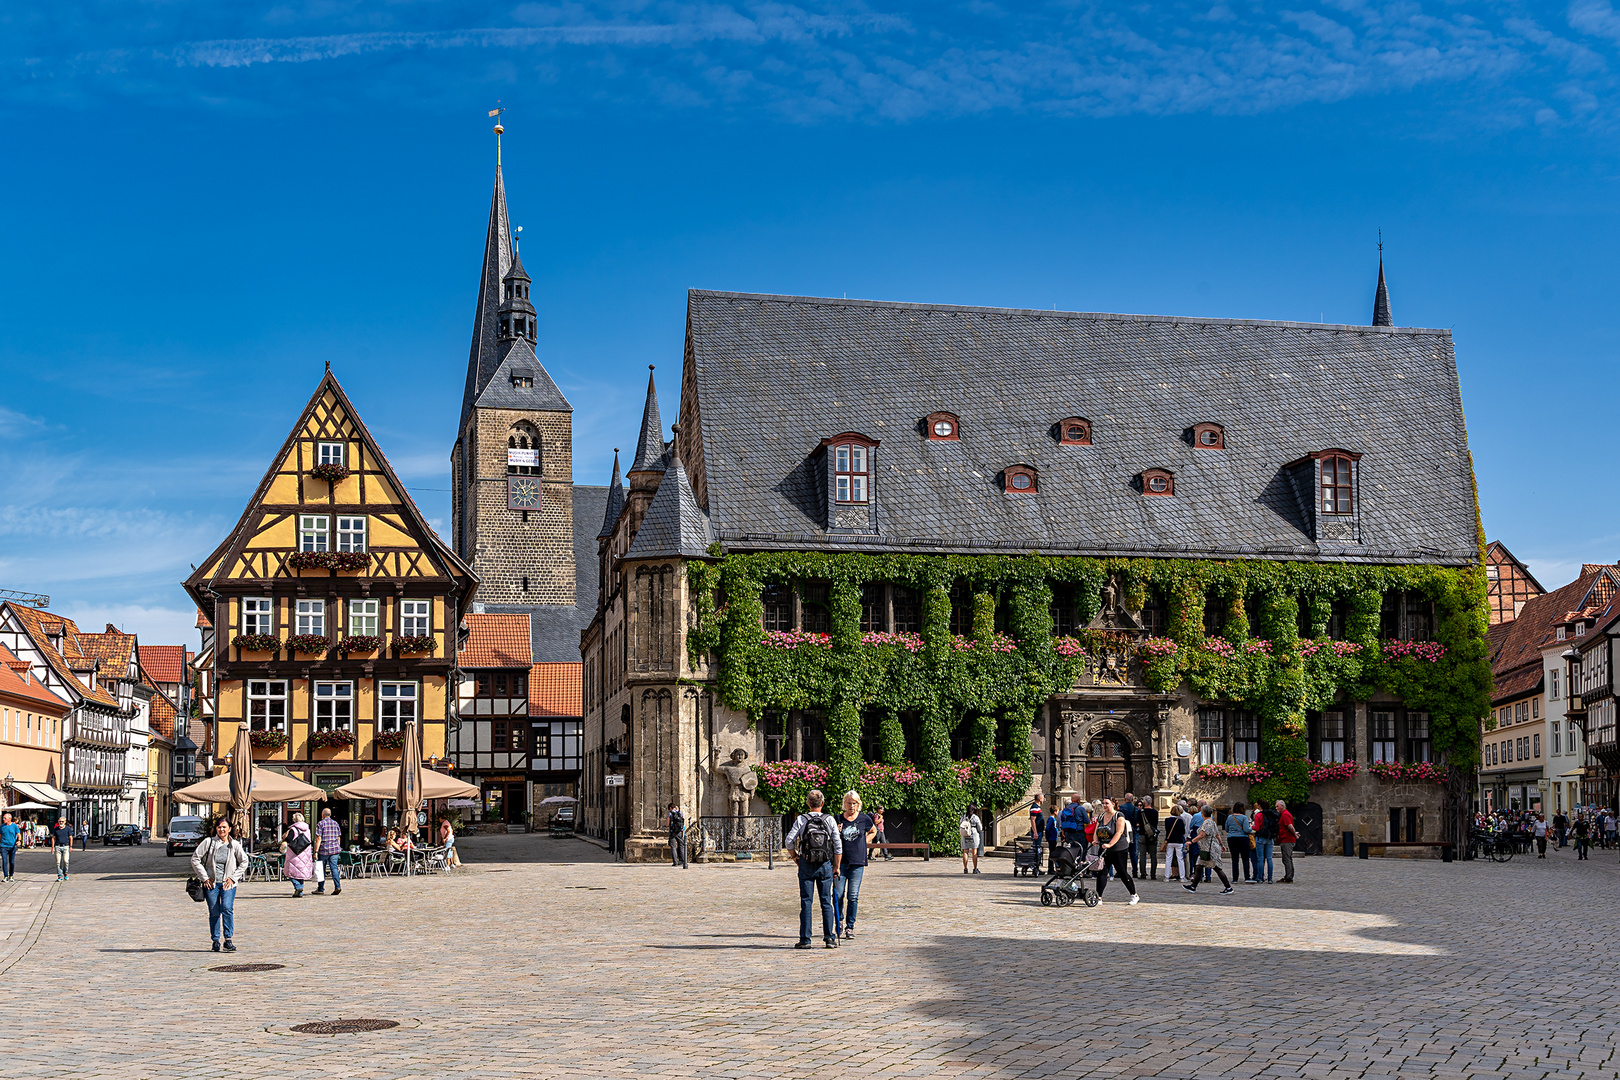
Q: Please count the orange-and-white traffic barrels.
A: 0